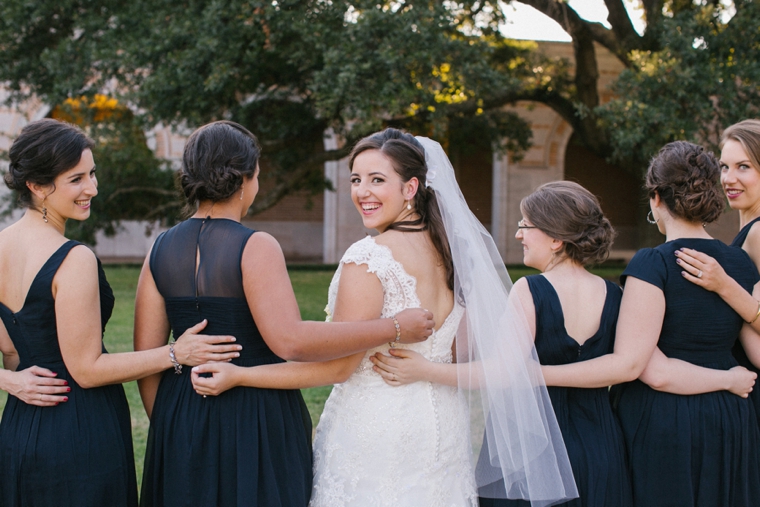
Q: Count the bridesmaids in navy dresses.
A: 5